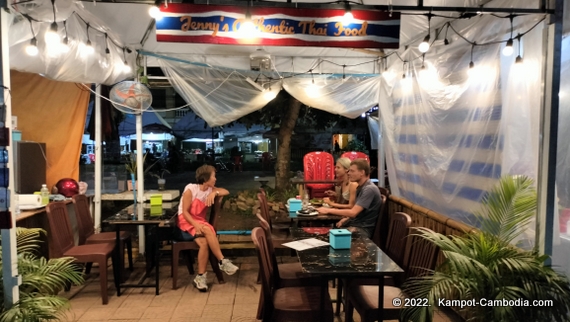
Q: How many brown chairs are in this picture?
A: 11